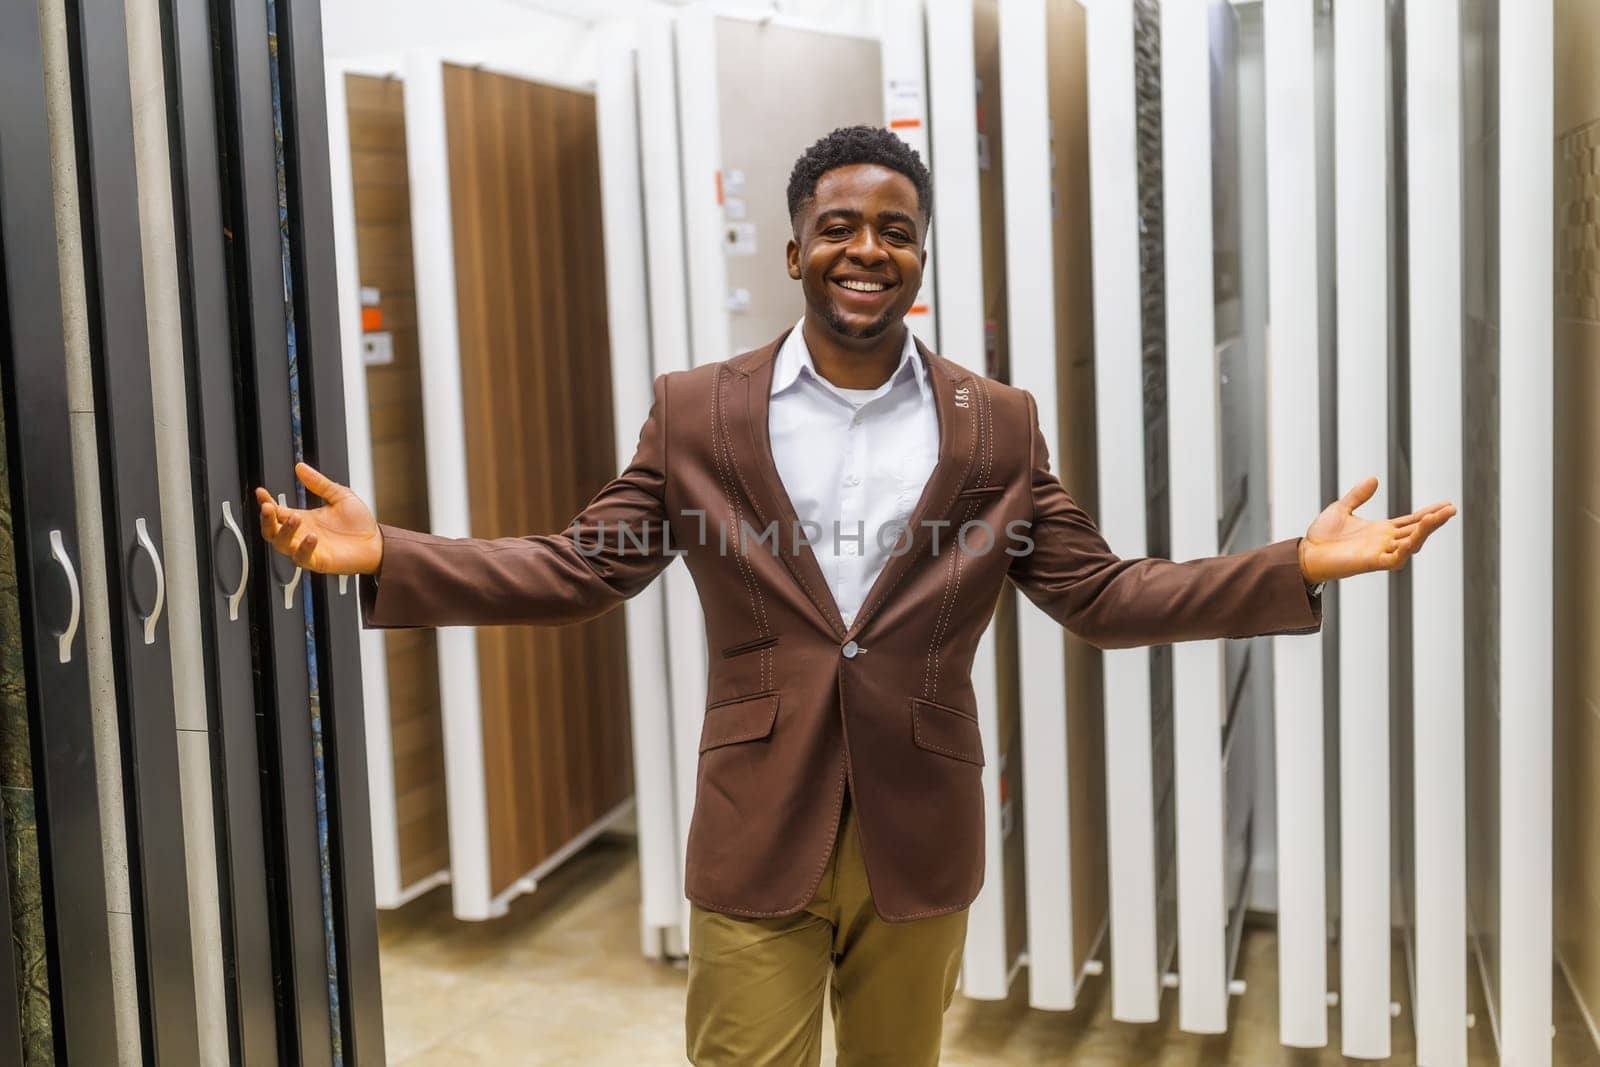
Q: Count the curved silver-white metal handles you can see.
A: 5